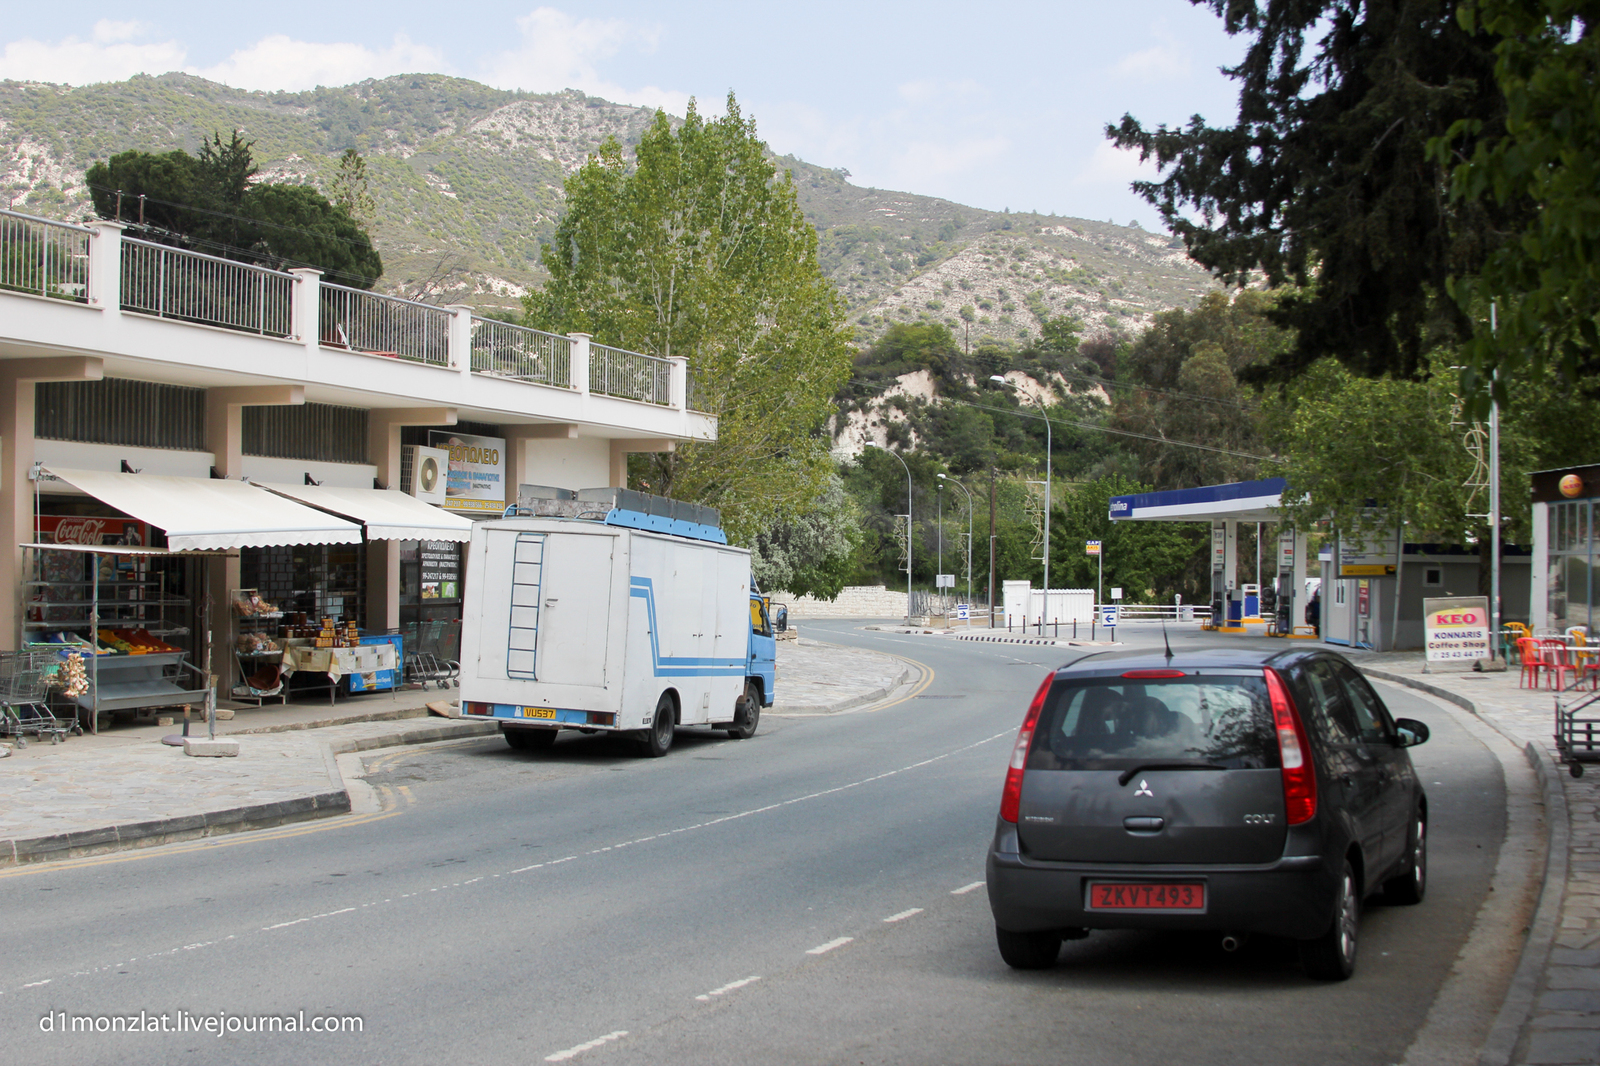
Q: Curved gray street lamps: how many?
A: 3